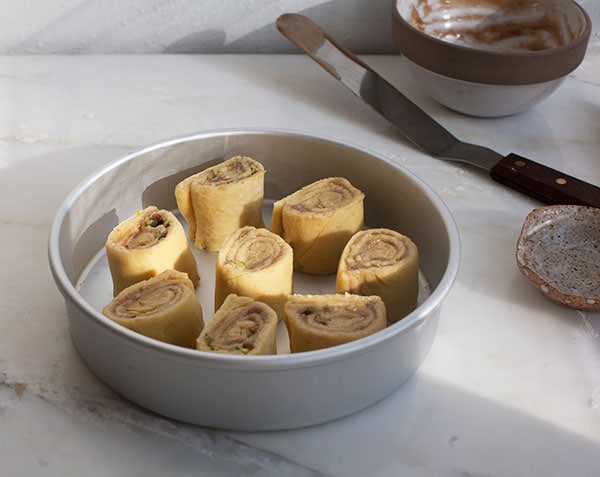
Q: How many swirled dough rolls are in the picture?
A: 8